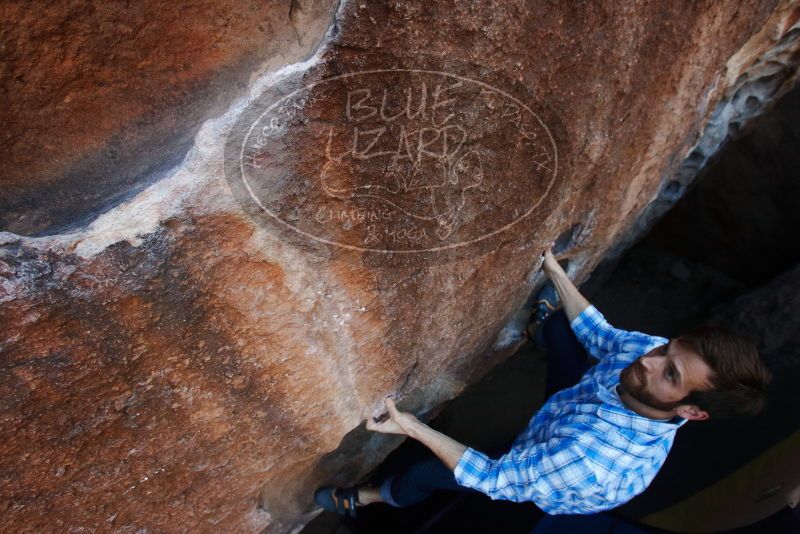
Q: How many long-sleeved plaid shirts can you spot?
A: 1